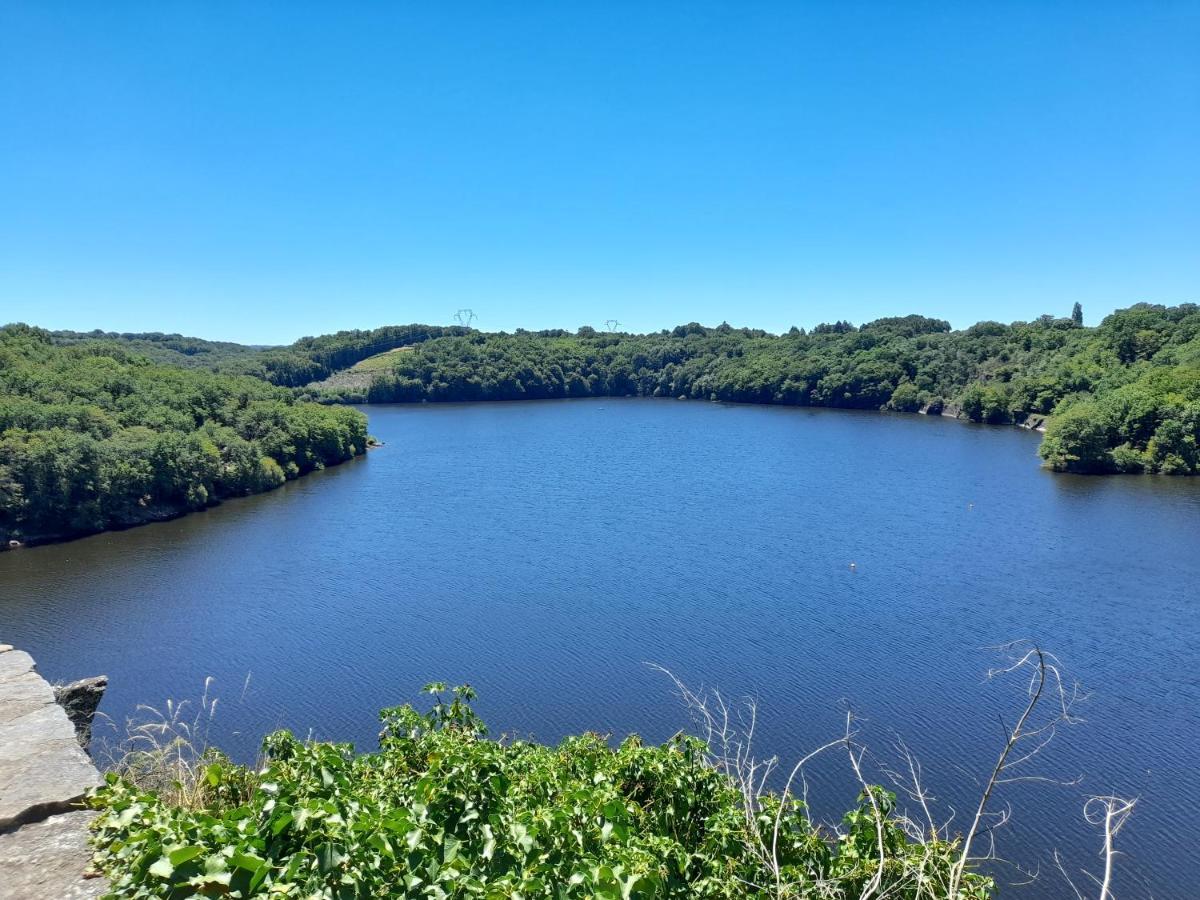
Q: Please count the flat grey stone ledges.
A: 1